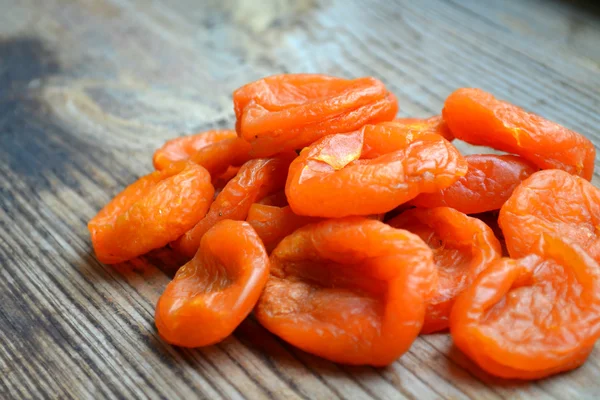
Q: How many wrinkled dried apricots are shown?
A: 14